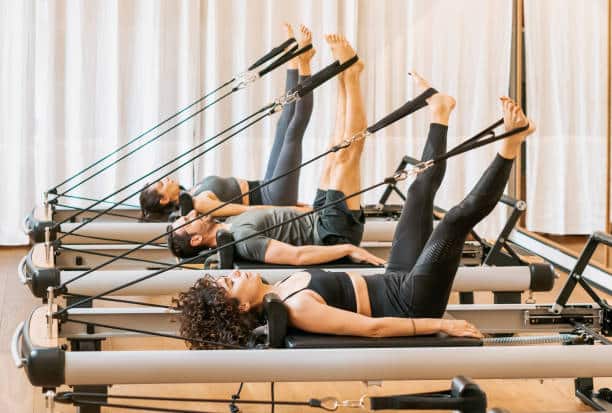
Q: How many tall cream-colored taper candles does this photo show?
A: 0